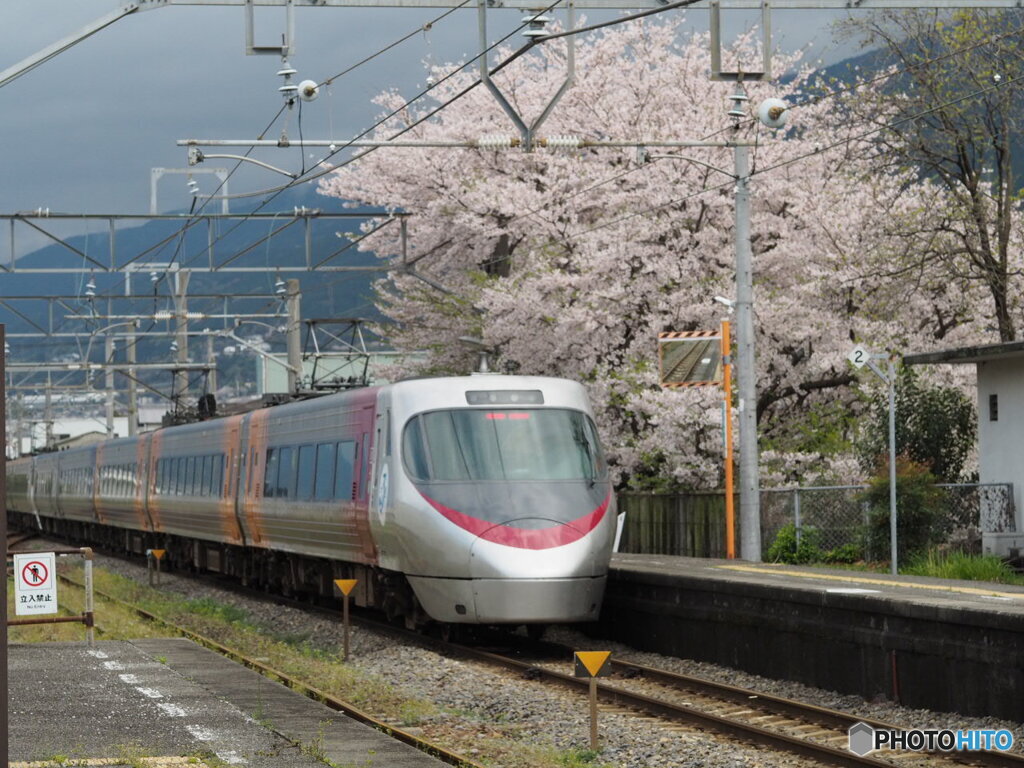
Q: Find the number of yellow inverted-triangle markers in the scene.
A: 3